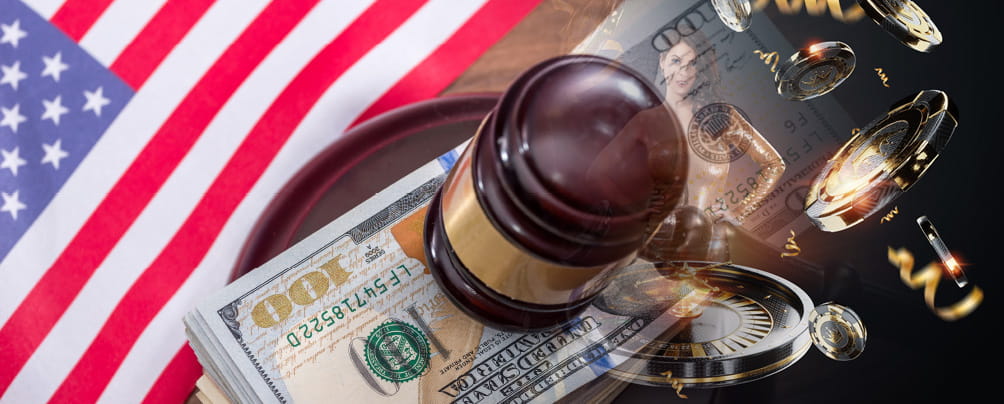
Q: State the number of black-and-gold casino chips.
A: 6